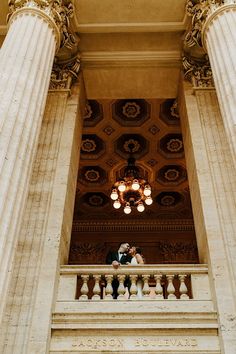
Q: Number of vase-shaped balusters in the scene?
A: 9